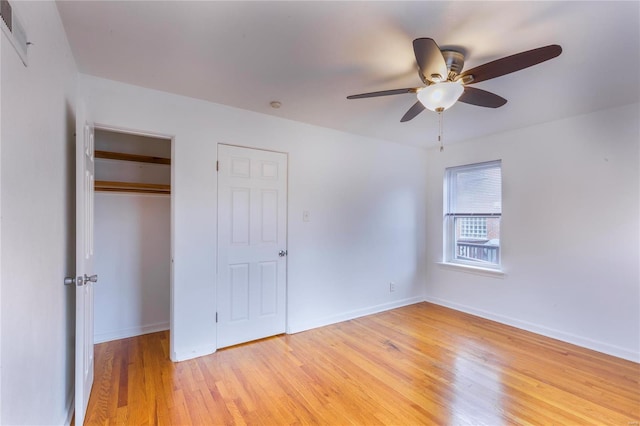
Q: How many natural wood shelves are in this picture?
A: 2